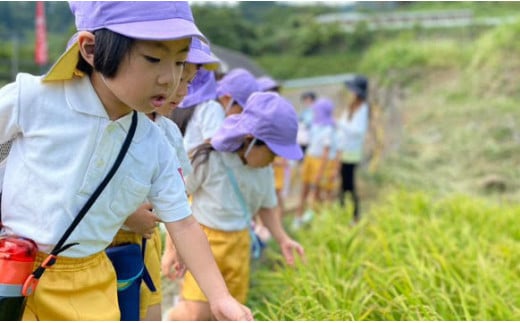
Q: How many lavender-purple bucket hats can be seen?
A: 7